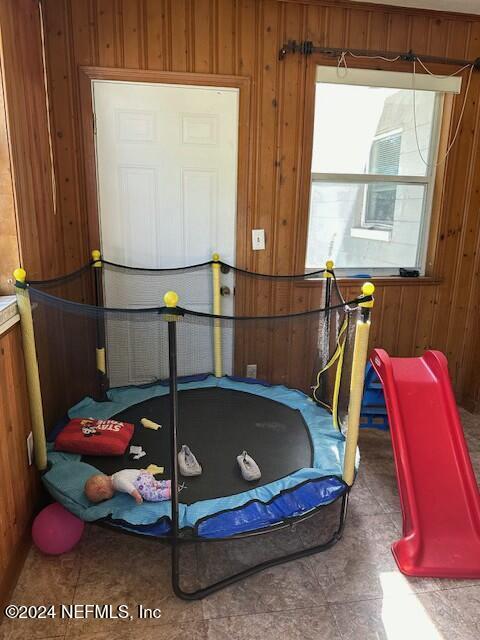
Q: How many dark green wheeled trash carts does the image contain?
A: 0